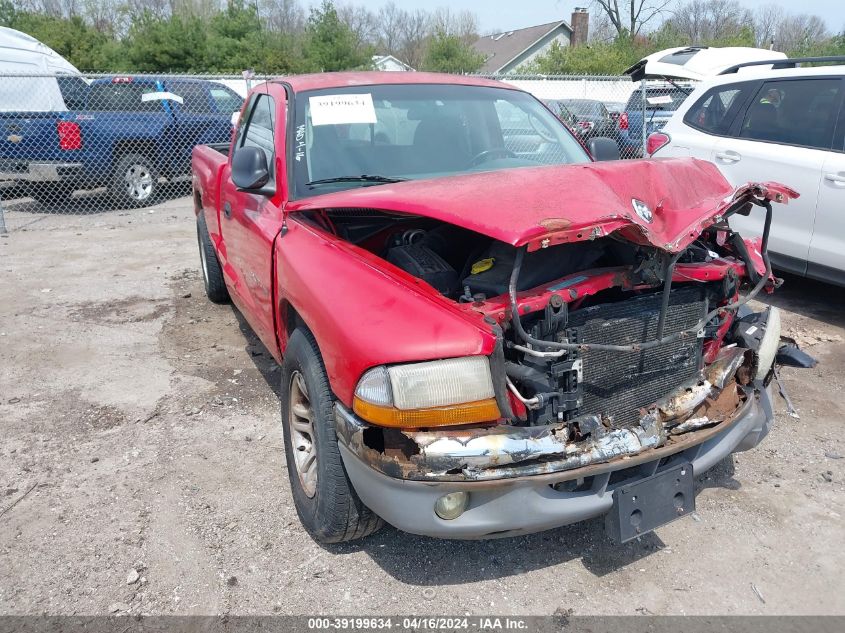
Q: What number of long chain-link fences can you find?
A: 1